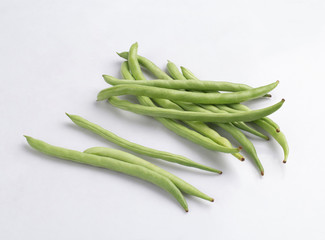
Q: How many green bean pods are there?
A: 12